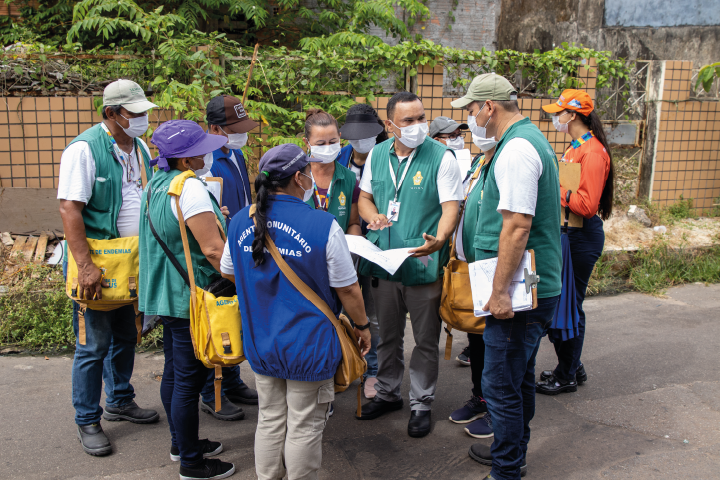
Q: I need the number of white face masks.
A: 11